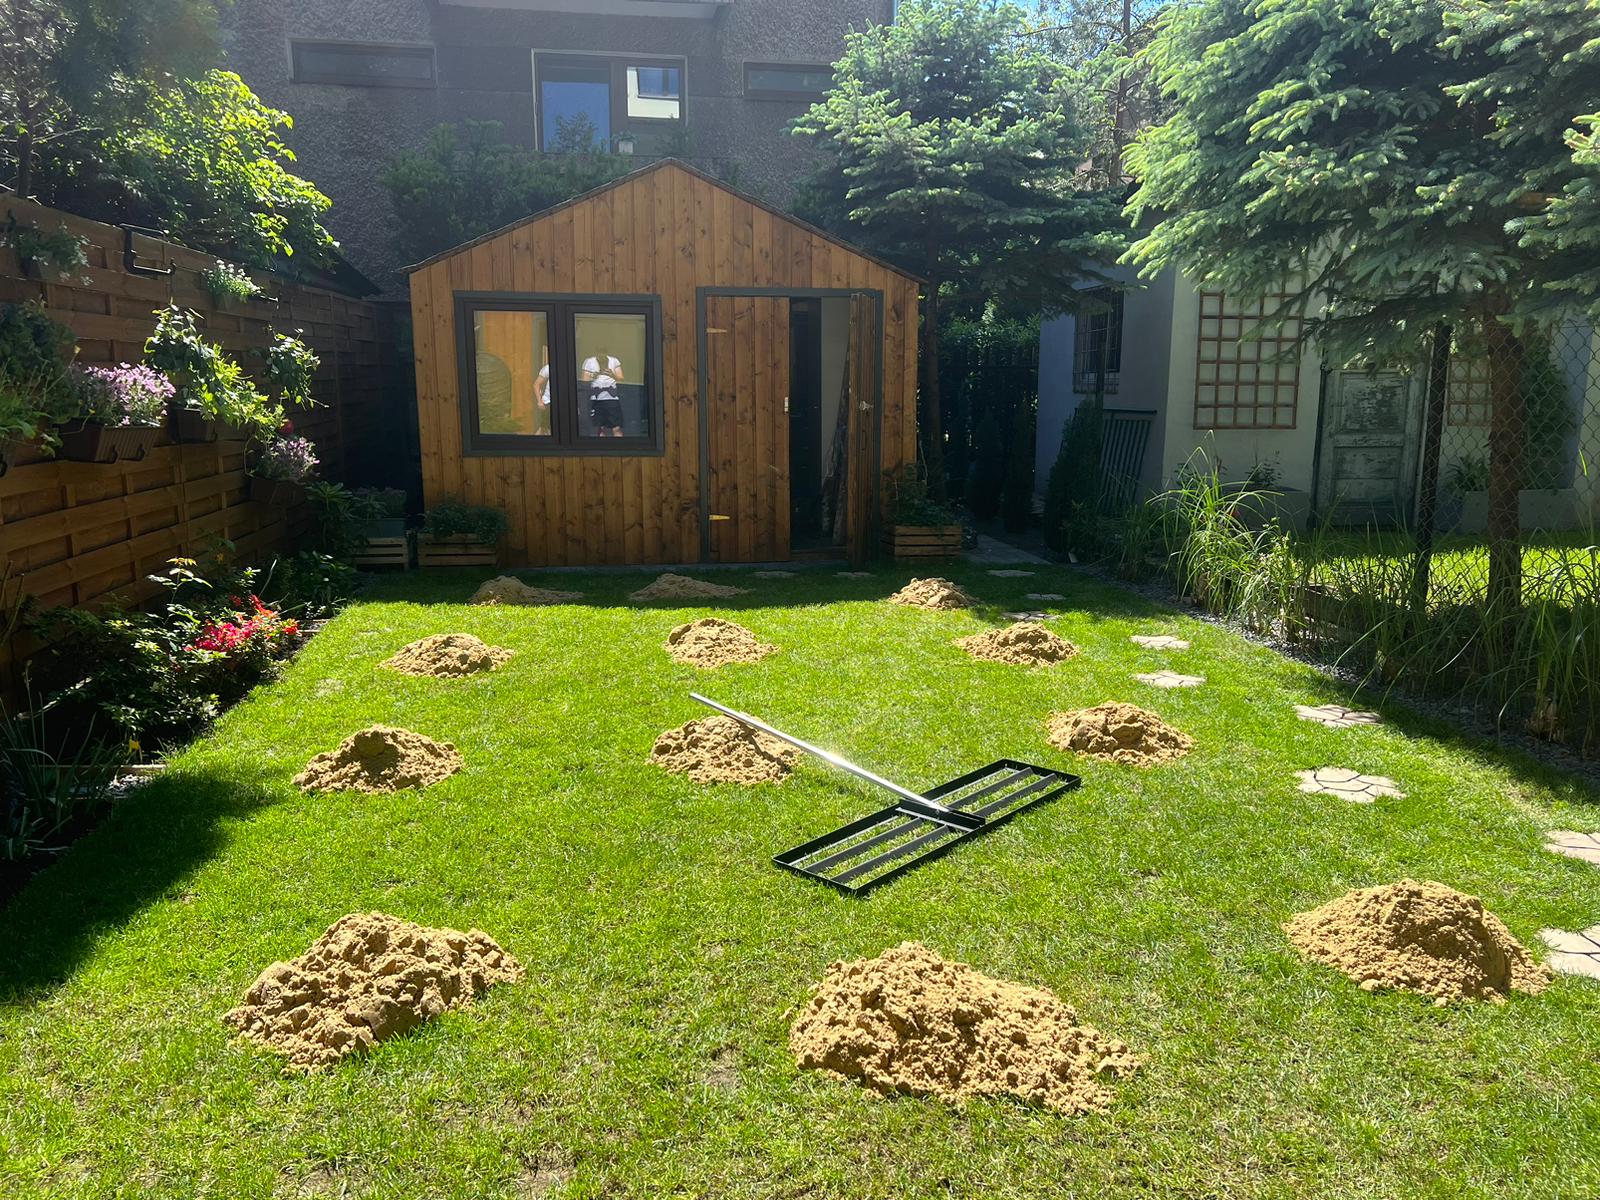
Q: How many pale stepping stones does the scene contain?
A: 11